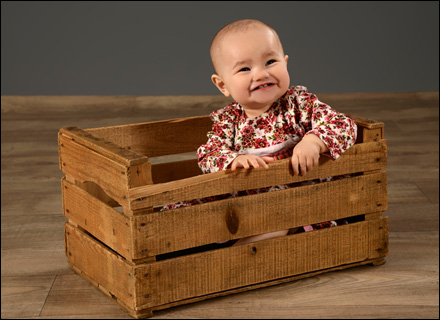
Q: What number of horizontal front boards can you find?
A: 3